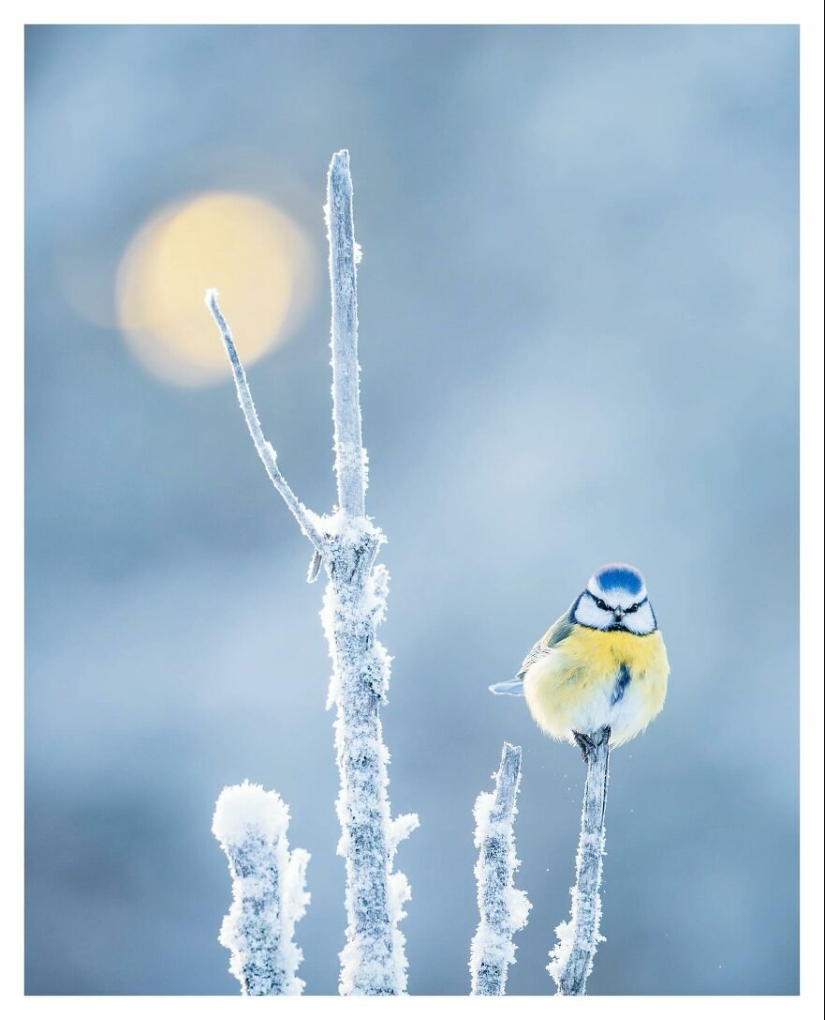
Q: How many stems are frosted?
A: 4